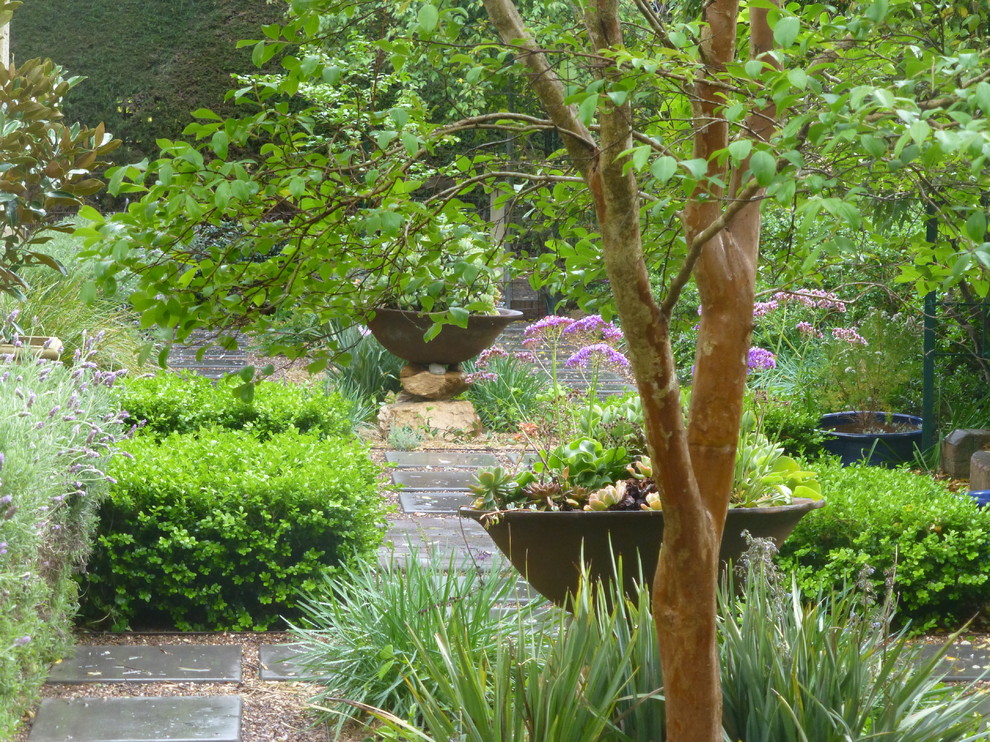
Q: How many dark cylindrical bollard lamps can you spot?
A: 0